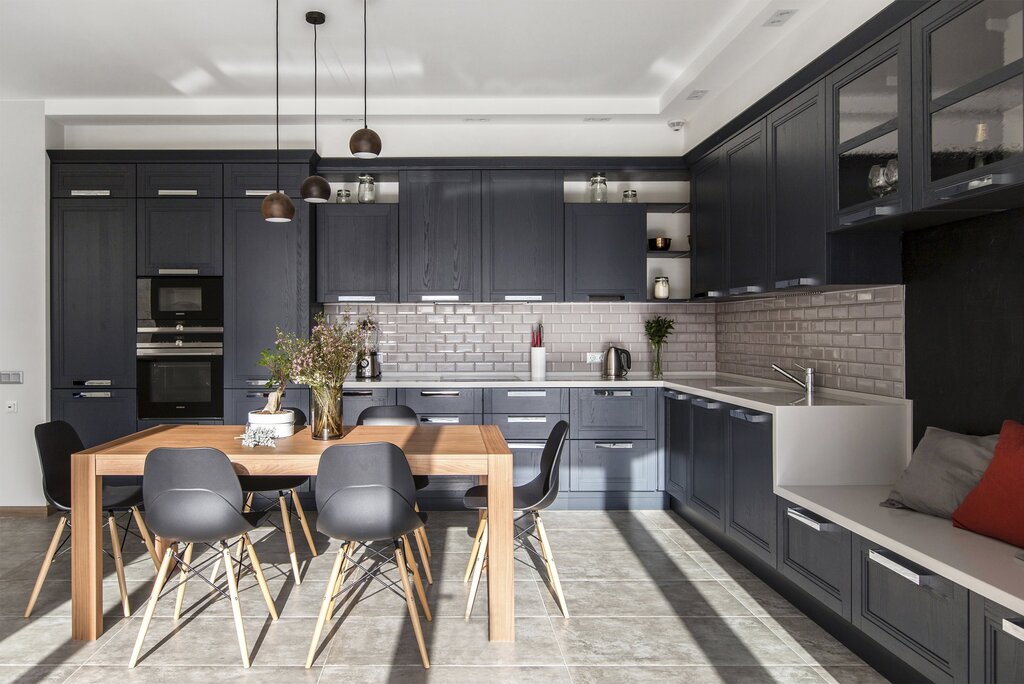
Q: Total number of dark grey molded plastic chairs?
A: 6